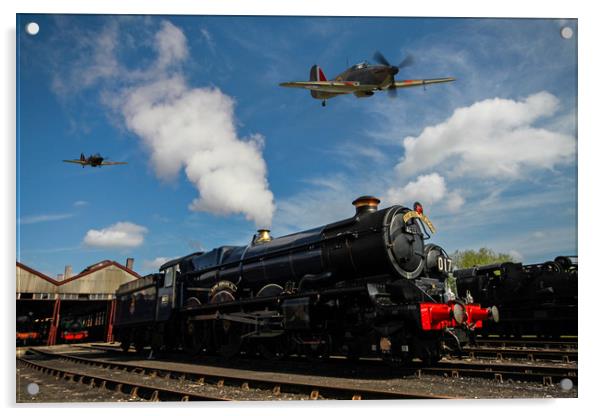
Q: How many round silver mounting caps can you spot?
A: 4